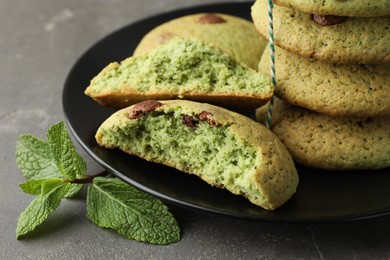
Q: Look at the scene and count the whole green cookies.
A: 5